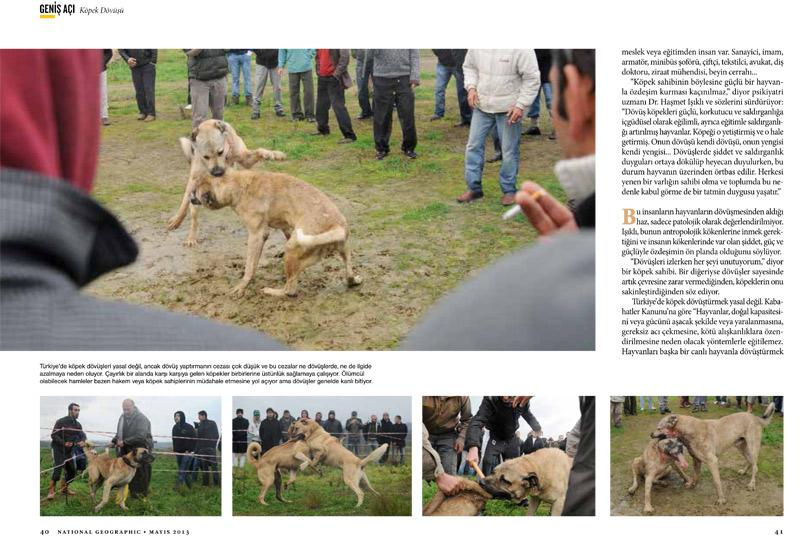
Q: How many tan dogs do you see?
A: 9